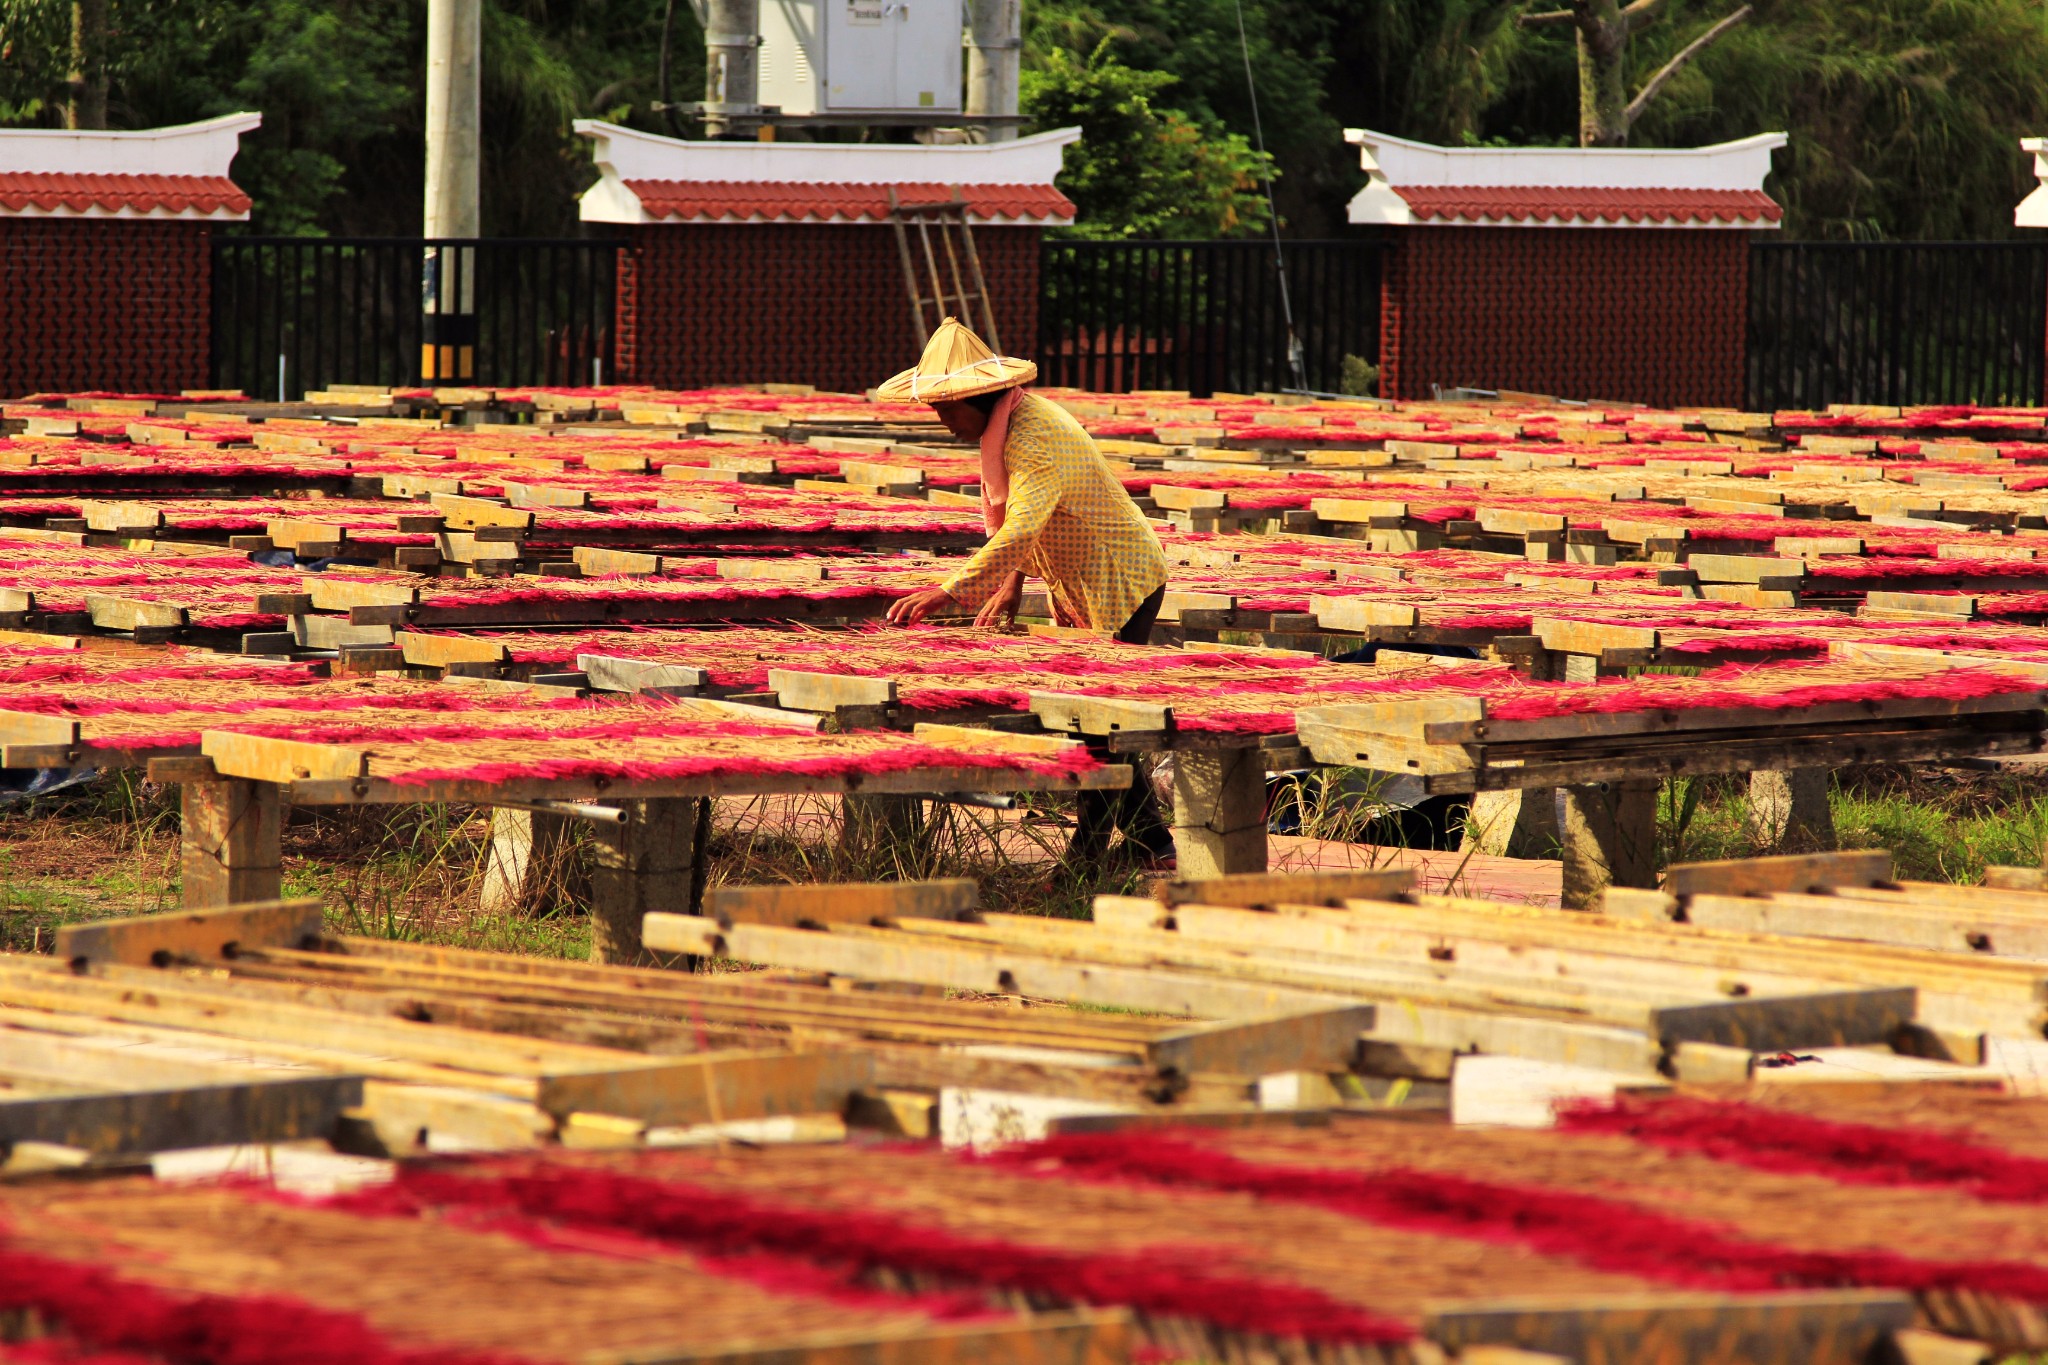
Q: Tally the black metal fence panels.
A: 3